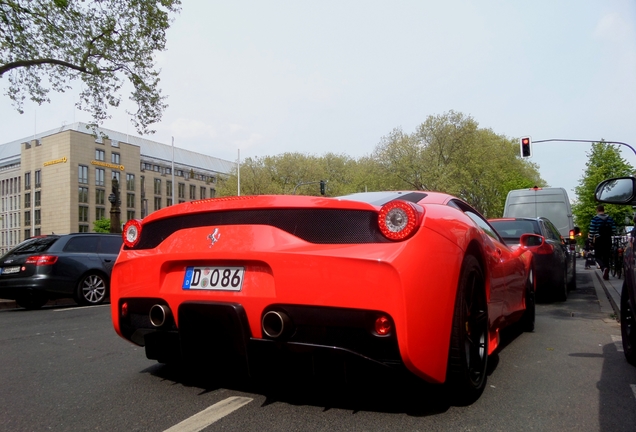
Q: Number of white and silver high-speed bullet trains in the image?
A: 0